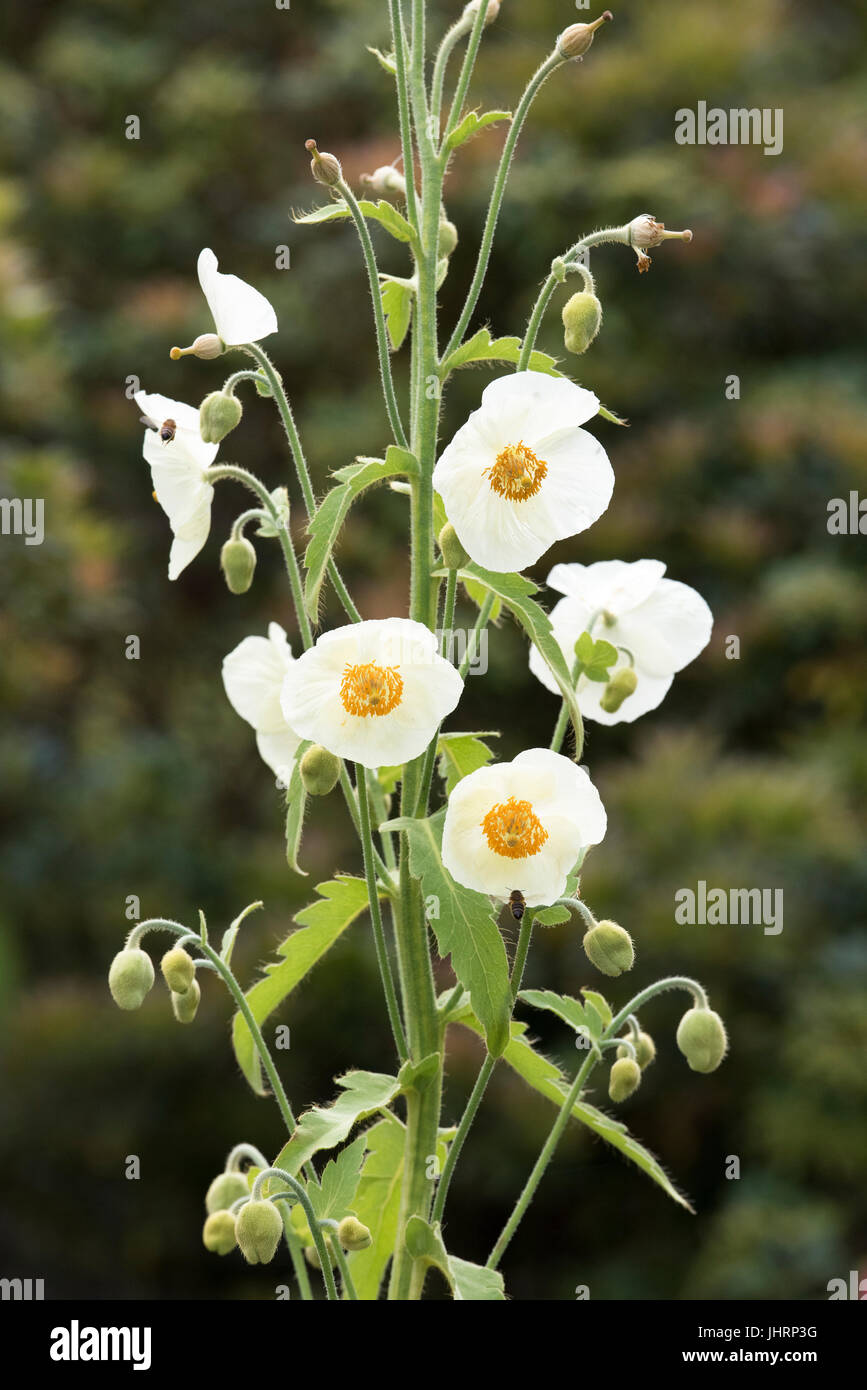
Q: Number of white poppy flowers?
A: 7